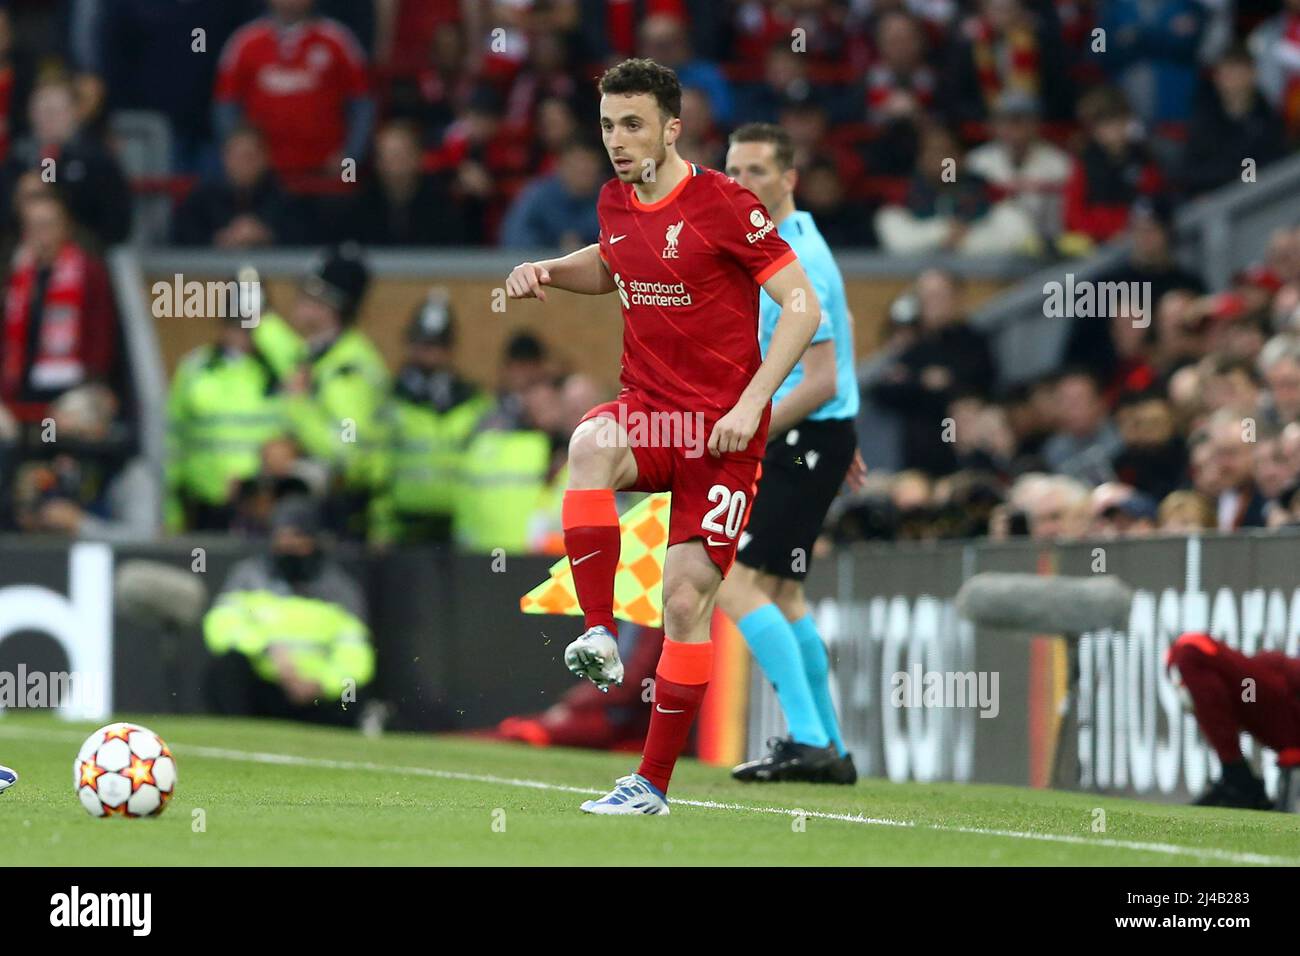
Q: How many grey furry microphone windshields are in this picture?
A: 2